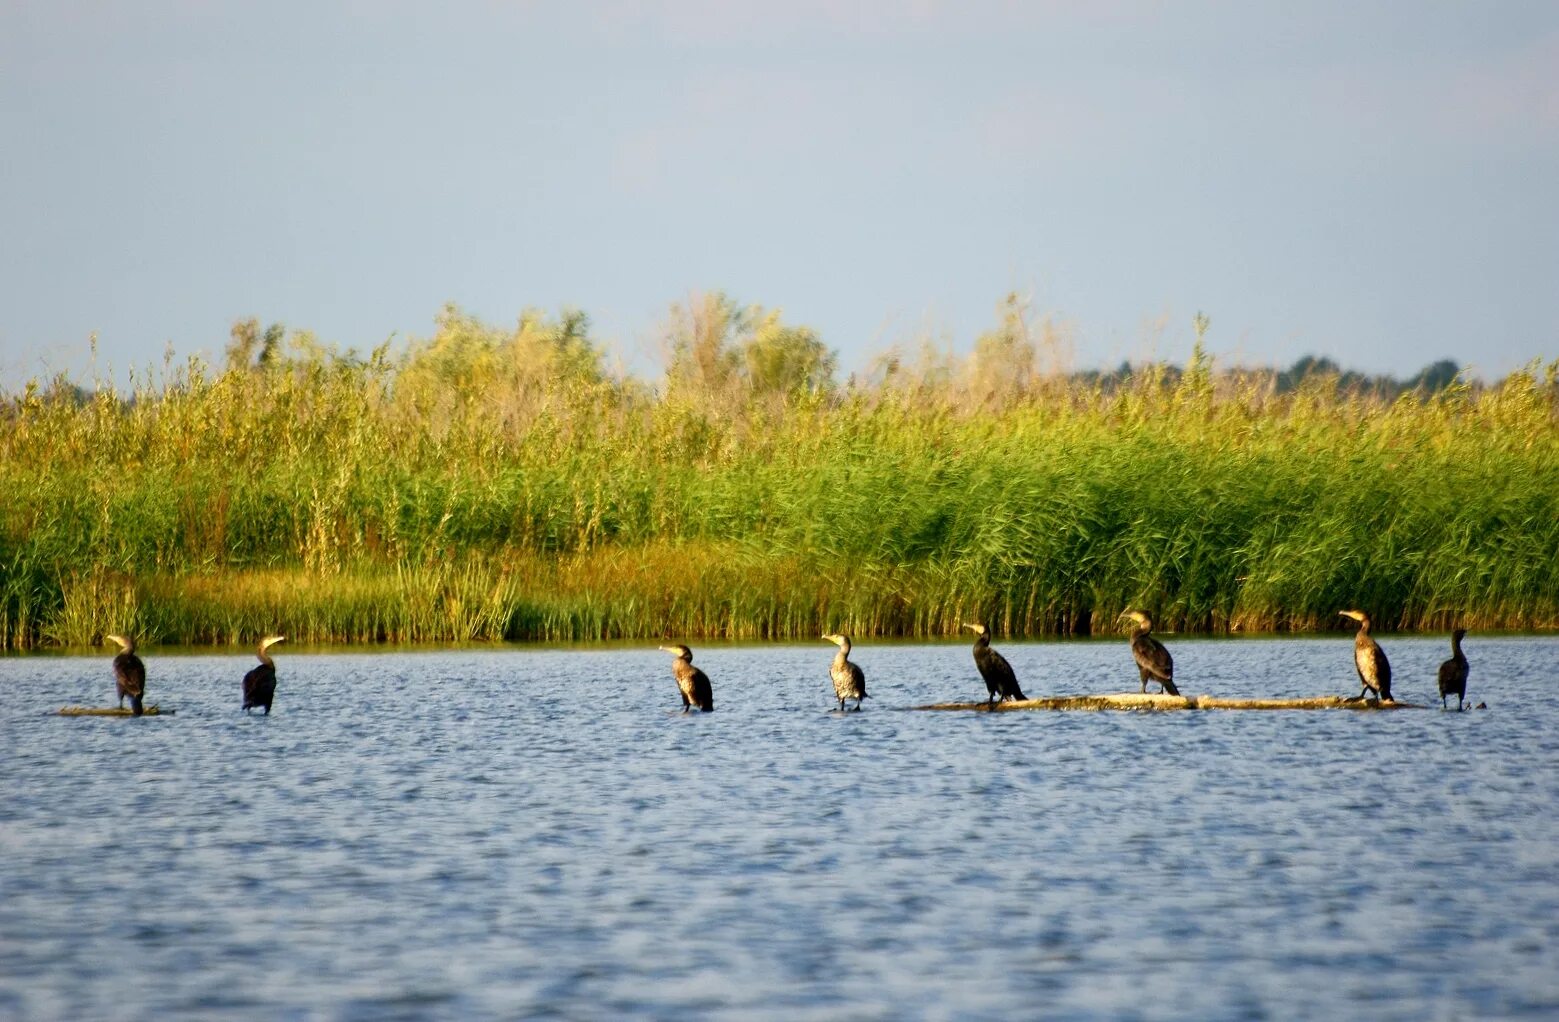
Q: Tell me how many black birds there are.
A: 8